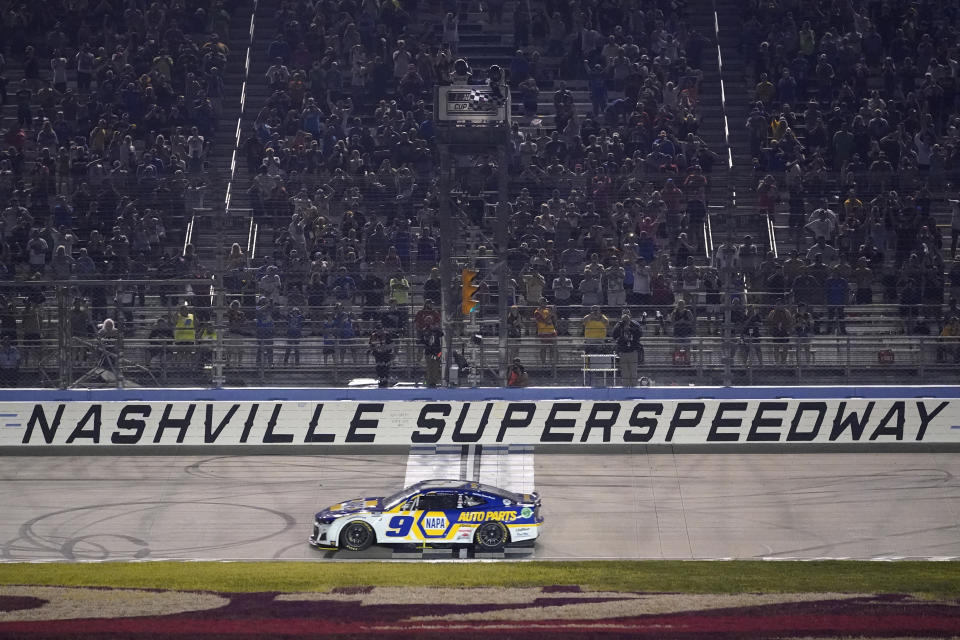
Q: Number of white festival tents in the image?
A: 0